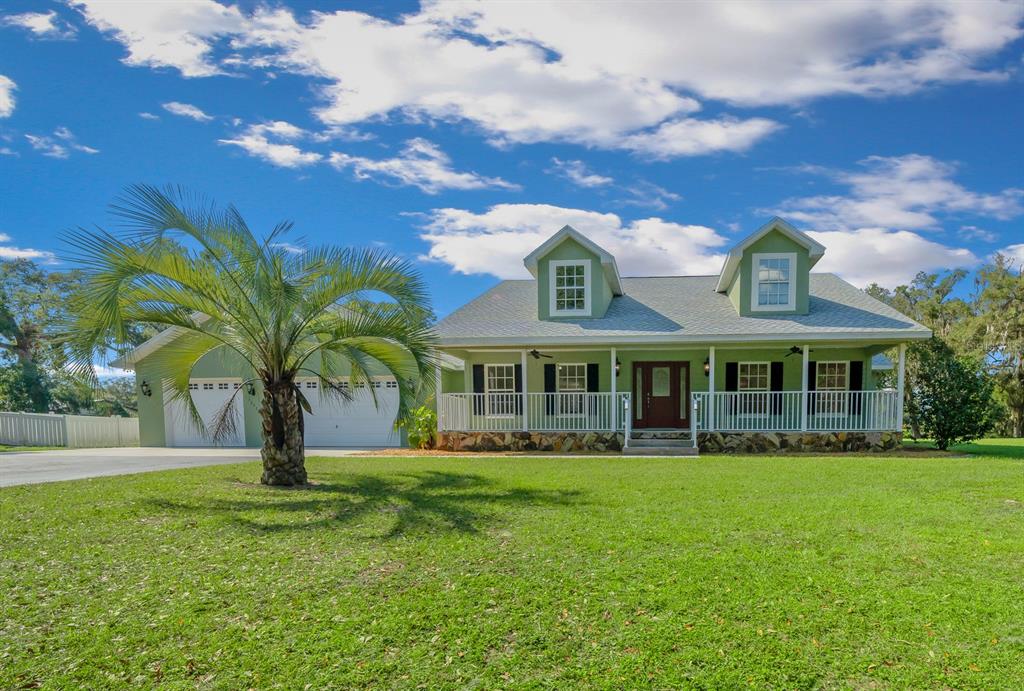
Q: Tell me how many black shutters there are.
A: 8